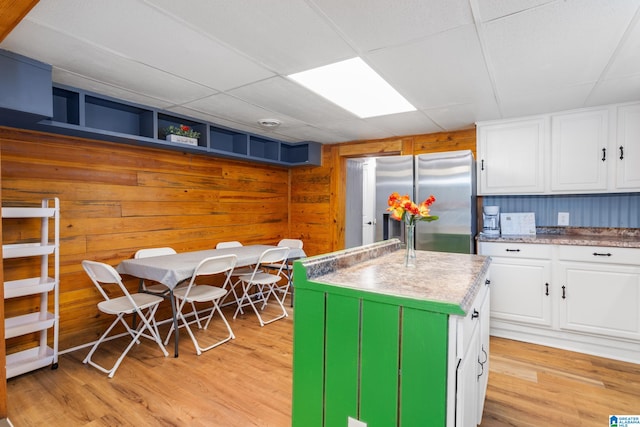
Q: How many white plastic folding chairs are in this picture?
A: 6